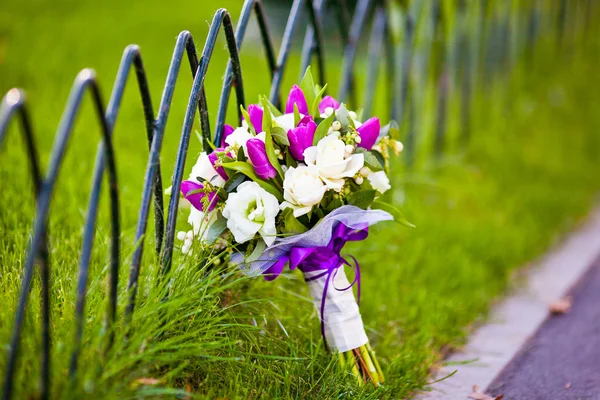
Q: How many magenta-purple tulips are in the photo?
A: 9